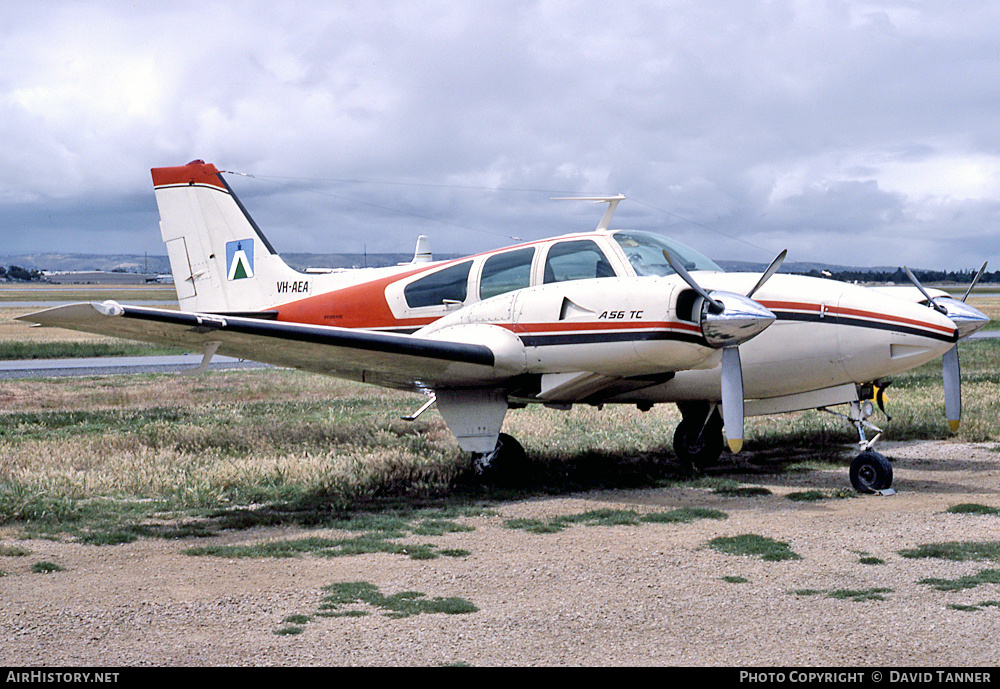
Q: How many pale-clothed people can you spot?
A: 0